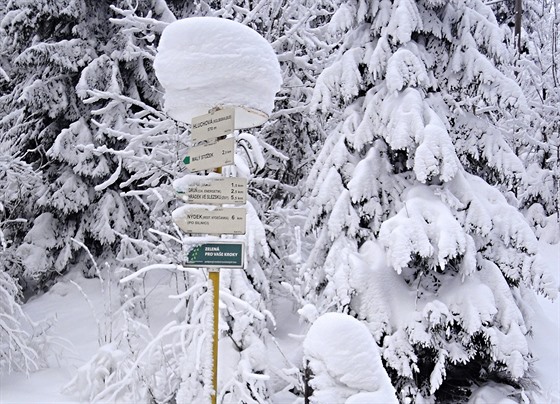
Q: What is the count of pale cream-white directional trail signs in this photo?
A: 4